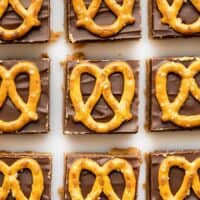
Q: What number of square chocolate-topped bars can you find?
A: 9